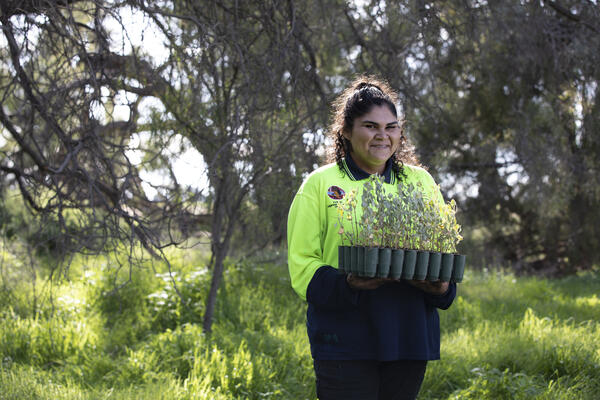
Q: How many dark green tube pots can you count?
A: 12